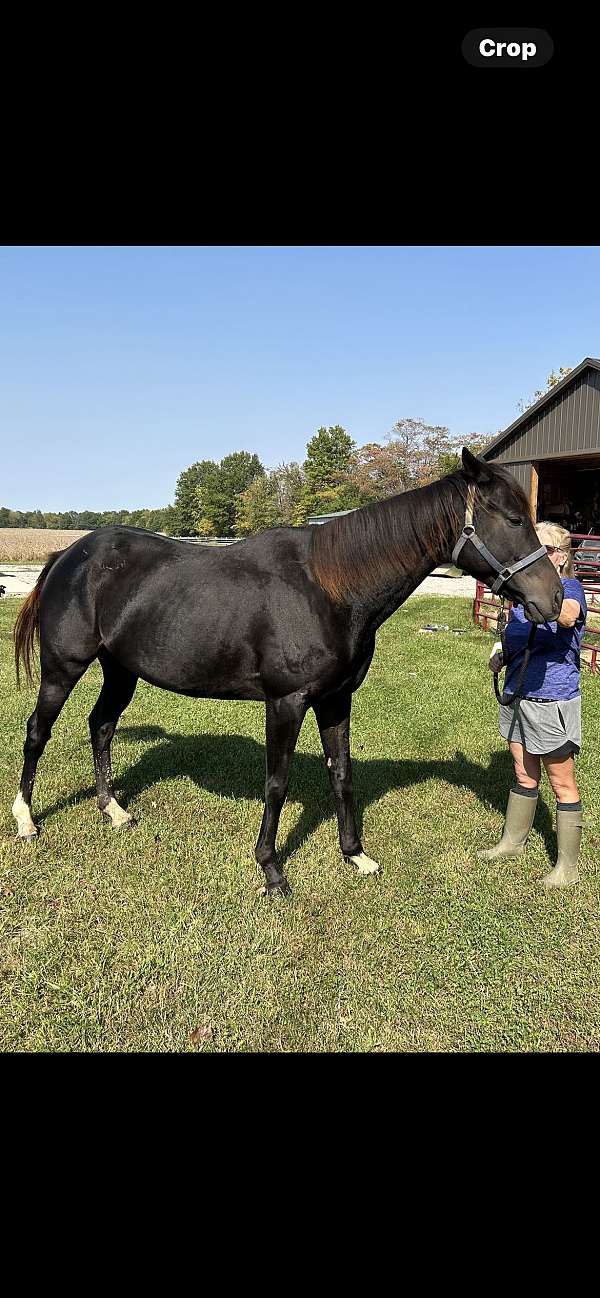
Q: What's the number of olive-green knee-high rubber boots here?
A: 2